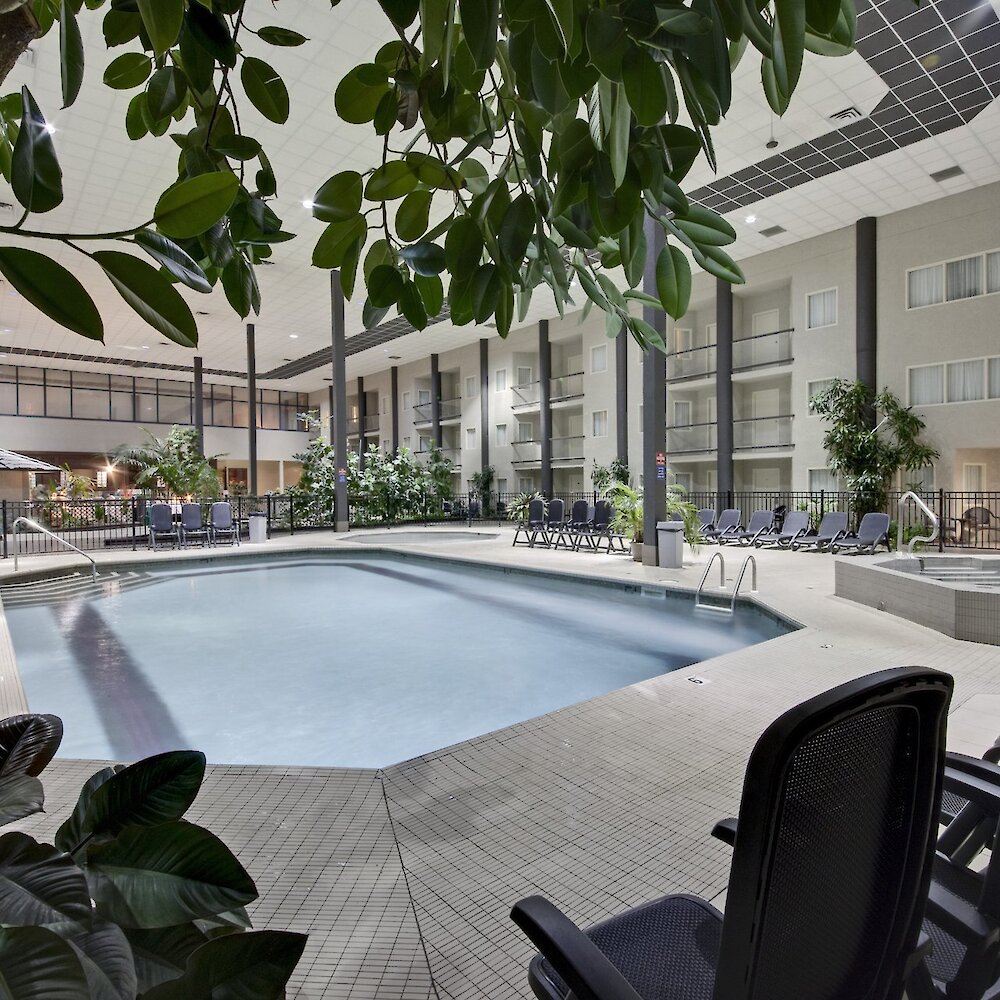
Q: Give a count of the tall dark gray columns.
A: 13